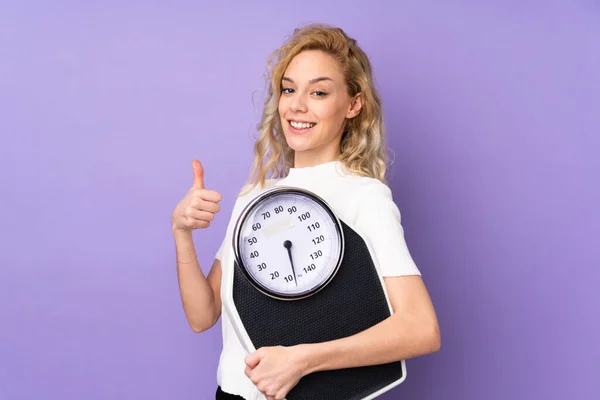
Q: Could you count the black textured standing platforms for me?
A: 1